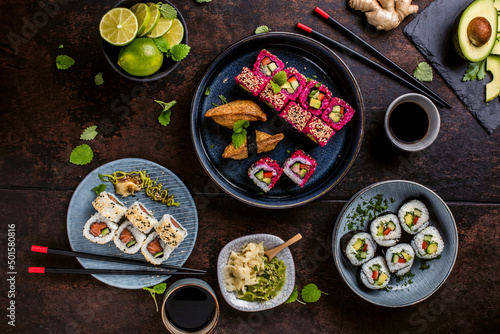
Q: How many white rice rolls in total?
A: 12